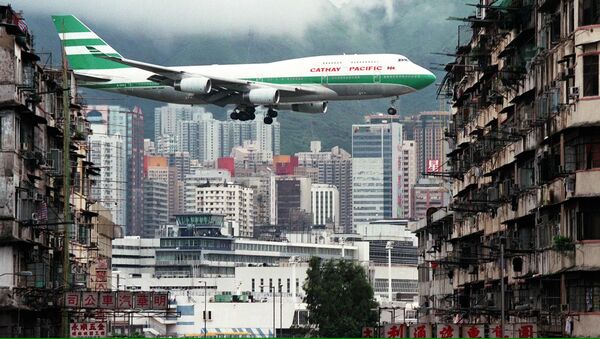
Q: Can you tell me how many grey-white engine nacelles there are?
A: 3